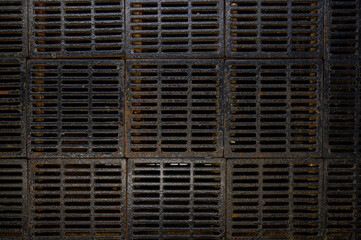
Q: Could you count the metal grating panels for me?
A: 15